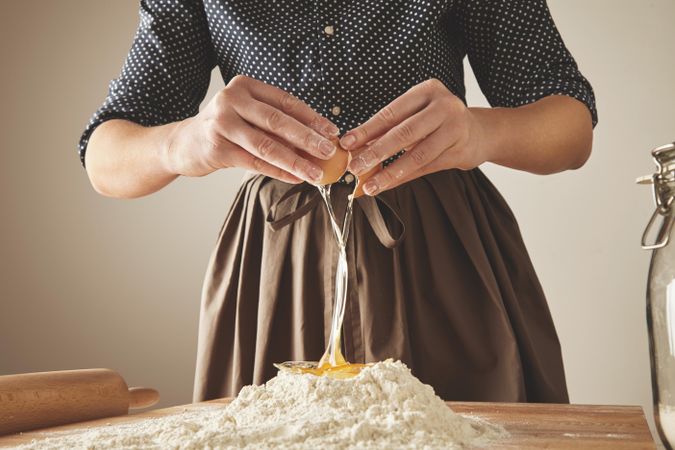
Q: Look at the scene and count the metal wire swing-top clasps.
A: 1